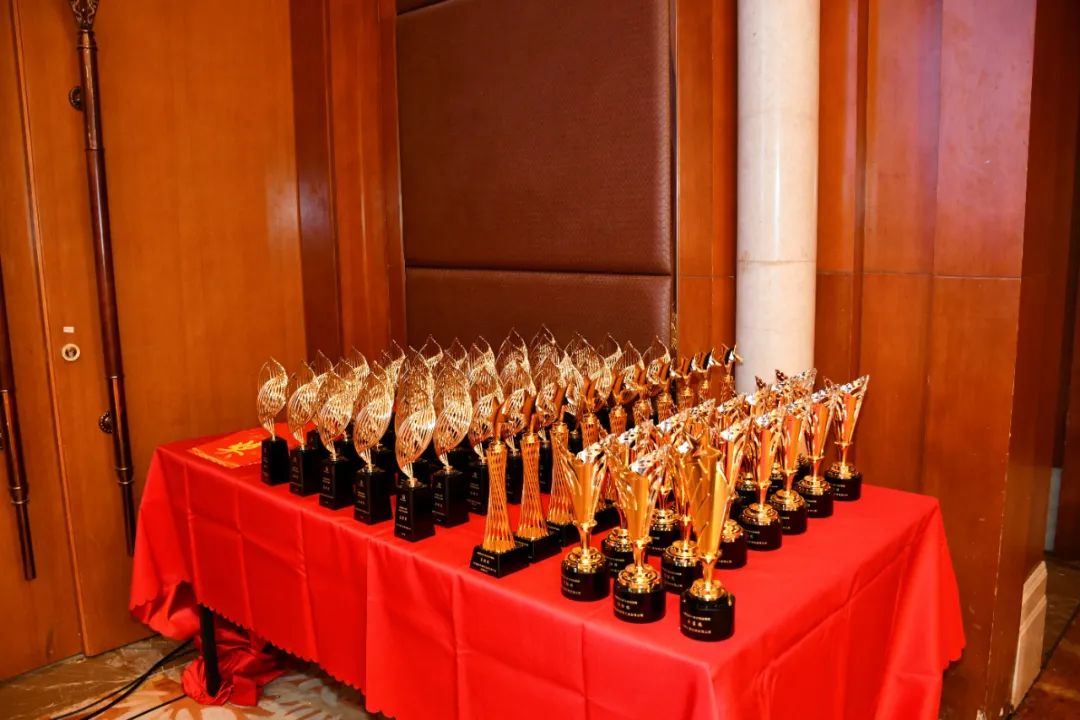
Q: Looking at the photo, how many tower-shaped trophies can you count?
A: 10